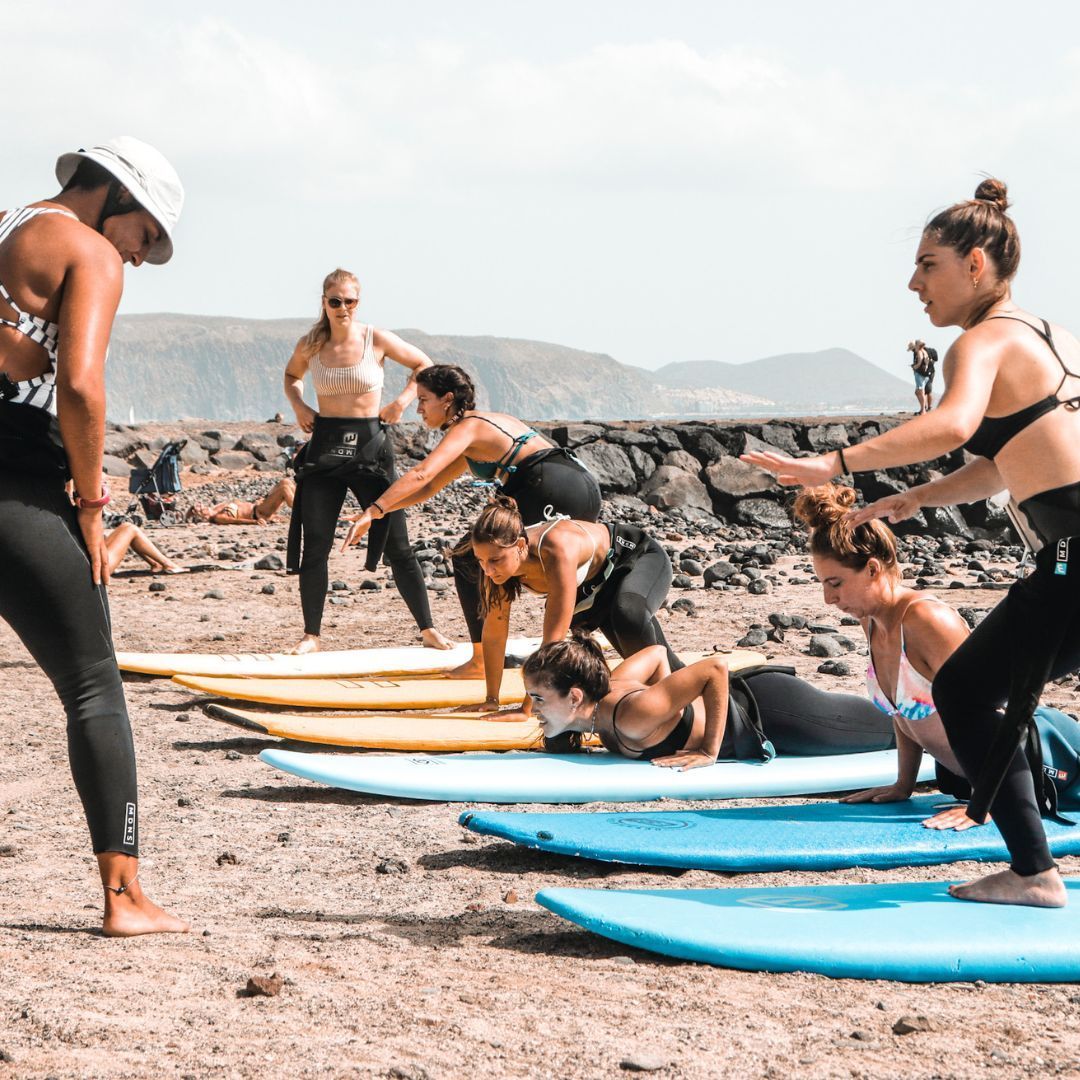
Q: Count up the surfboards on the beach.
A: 6